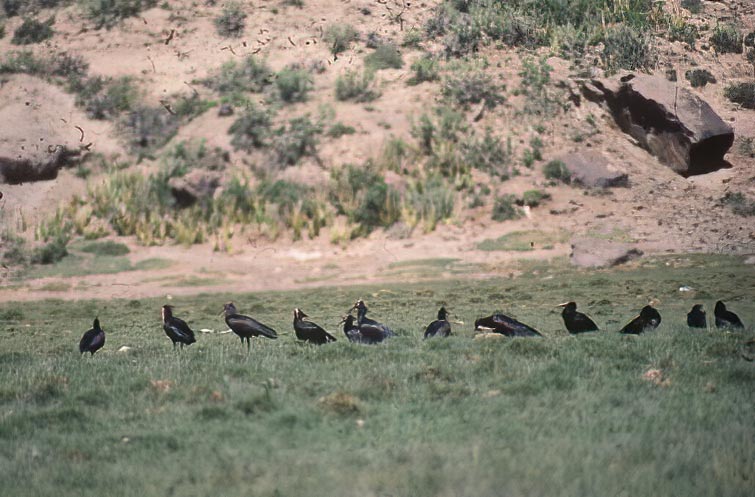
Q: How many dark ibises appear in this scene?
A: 12